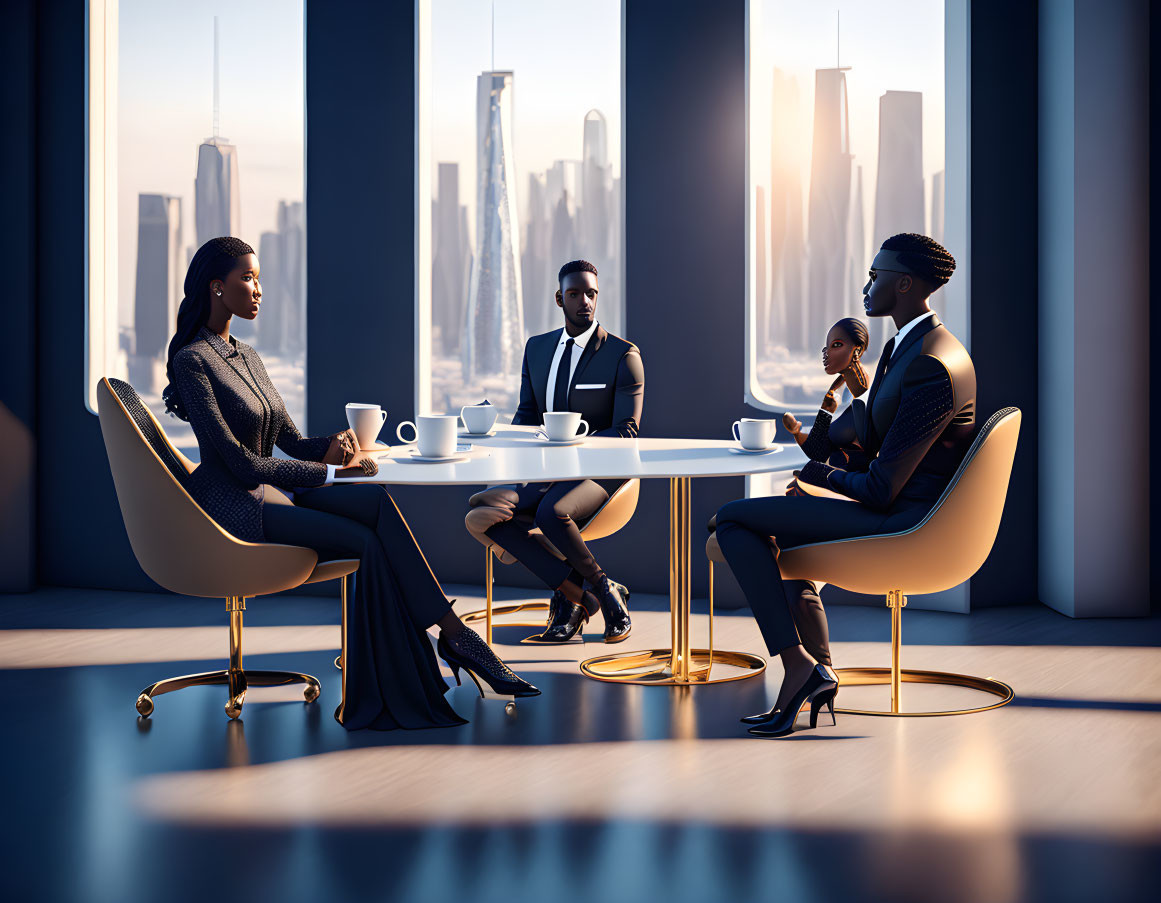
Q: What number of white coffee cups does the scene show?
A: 5